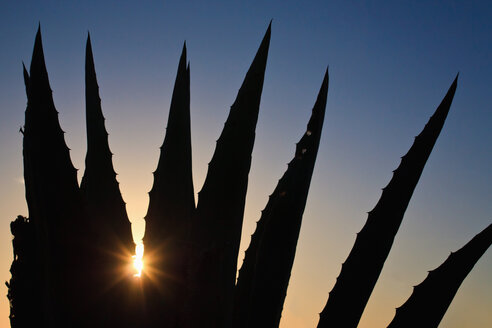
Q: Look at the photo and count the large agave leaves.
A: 7